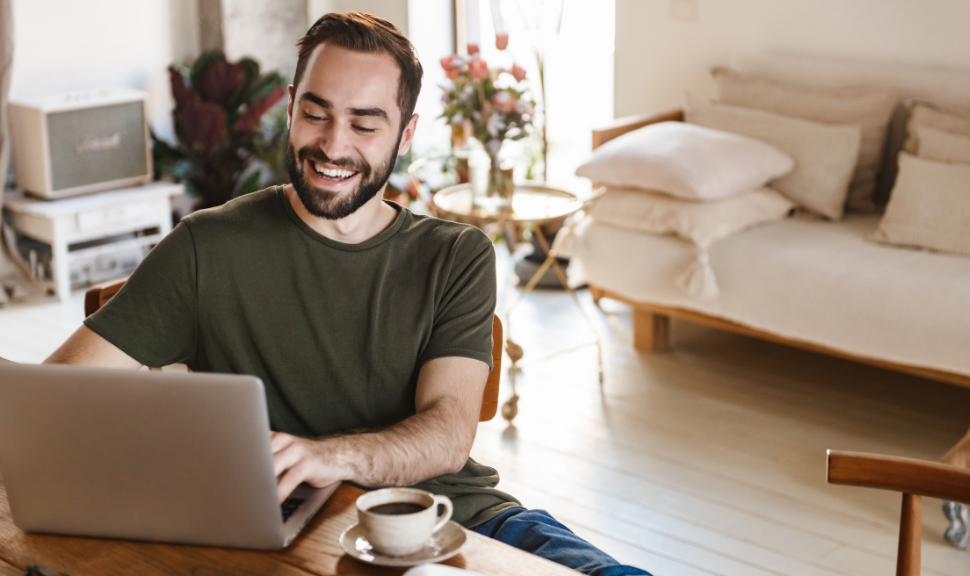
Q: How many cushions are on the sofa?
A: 7